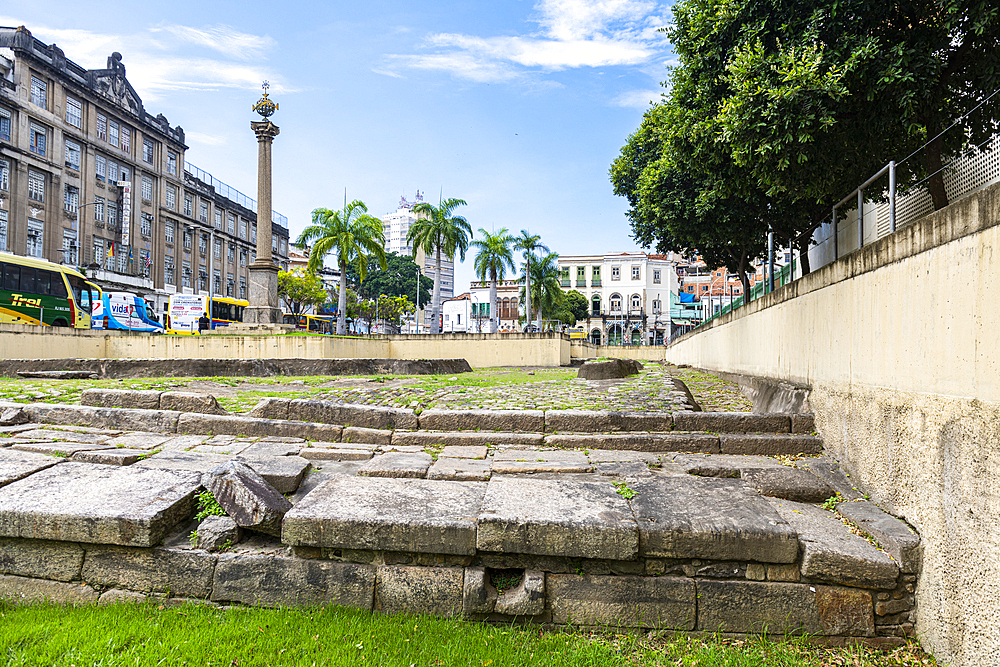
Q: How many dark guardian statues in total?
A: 0